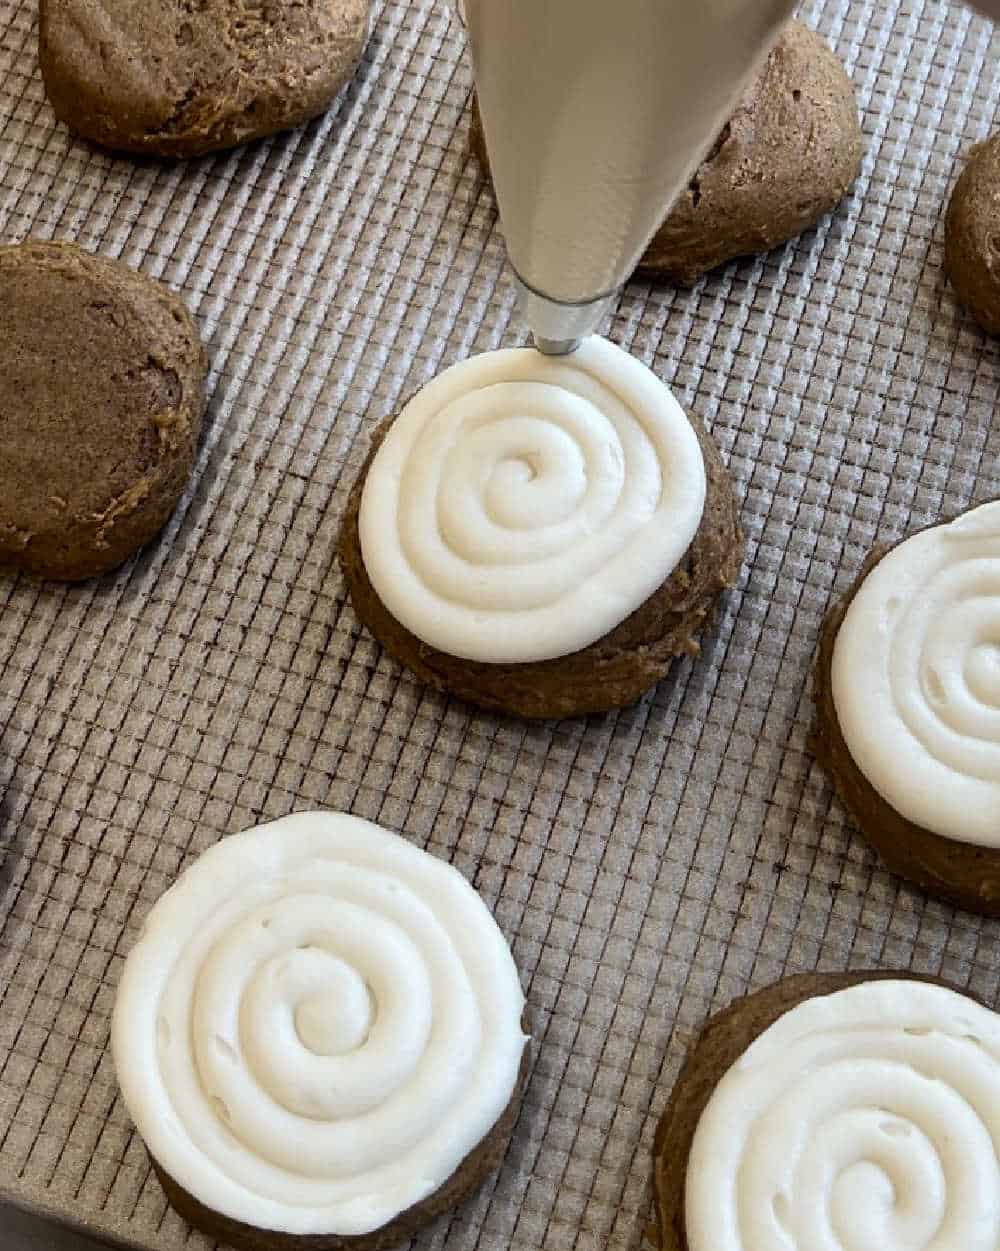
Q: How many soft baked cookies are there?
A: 8